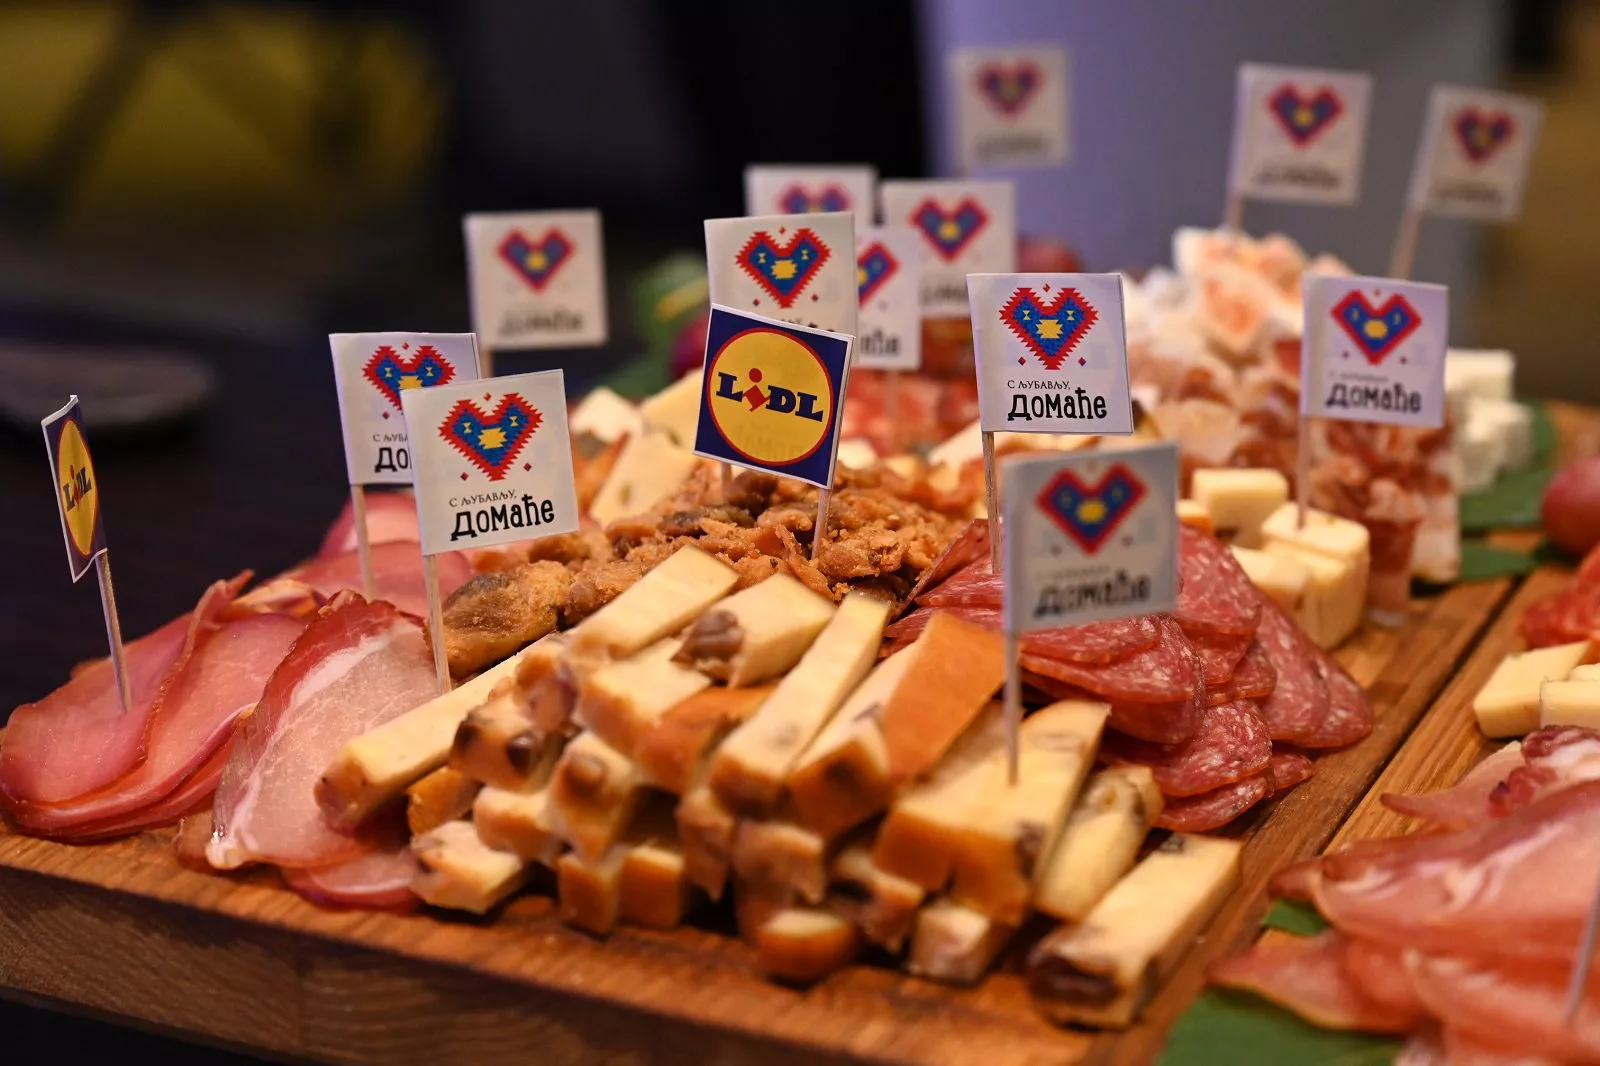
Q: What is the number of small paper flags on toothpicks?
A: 15